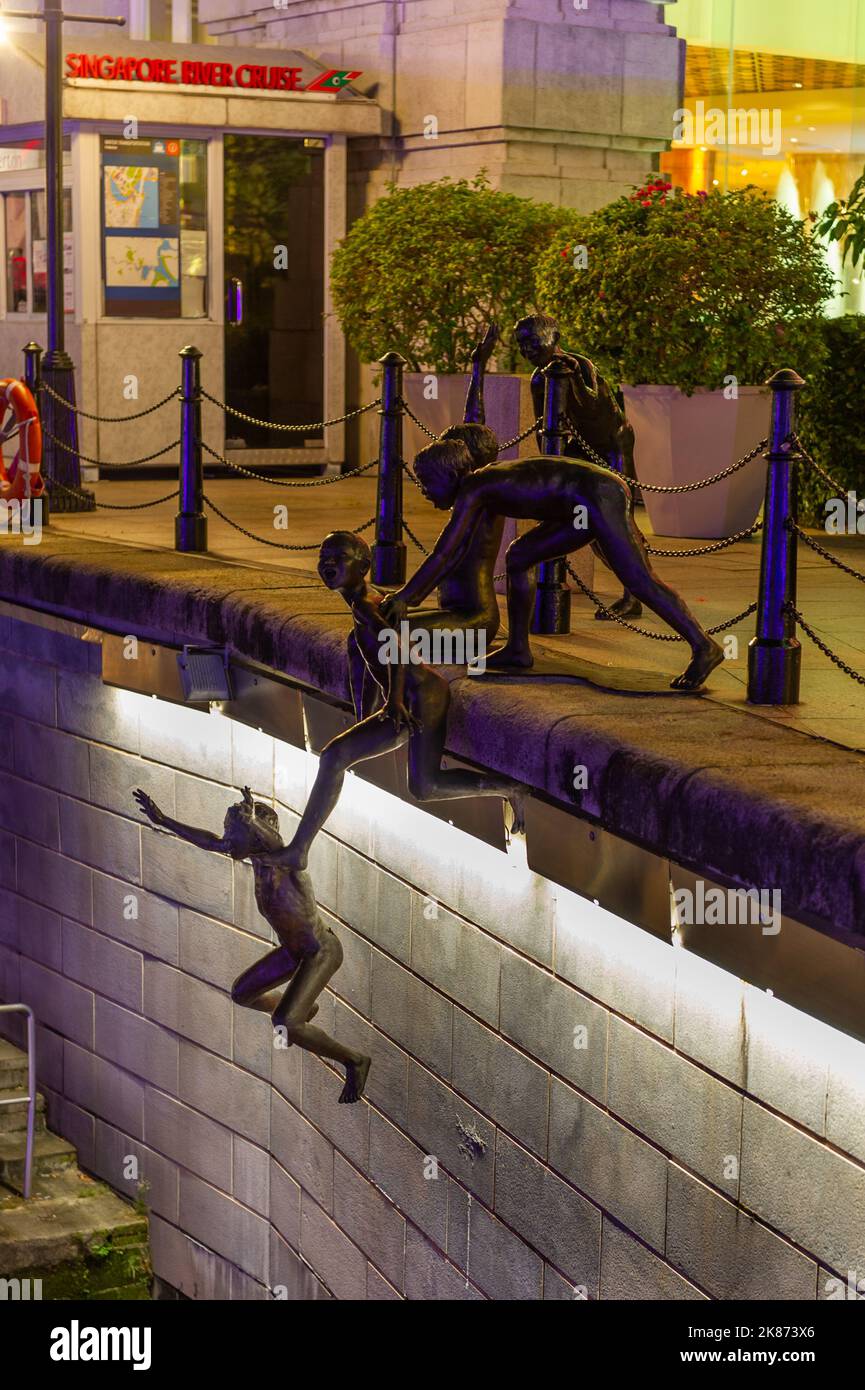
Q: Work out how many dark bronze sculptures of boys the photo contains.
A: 5